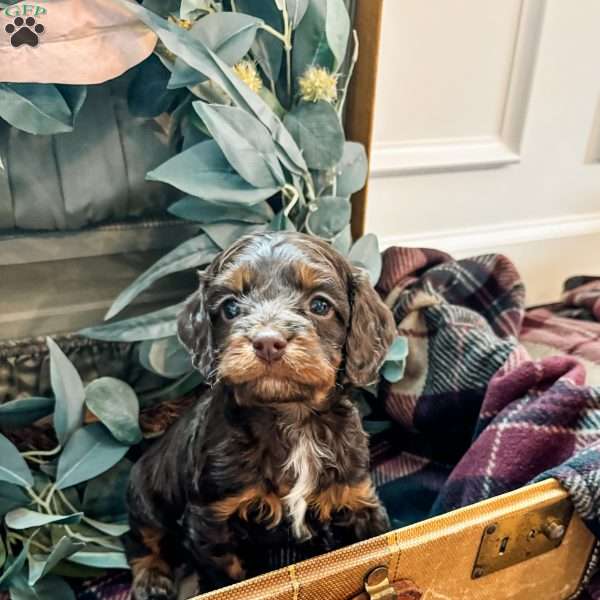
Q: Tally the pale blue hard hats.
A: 0